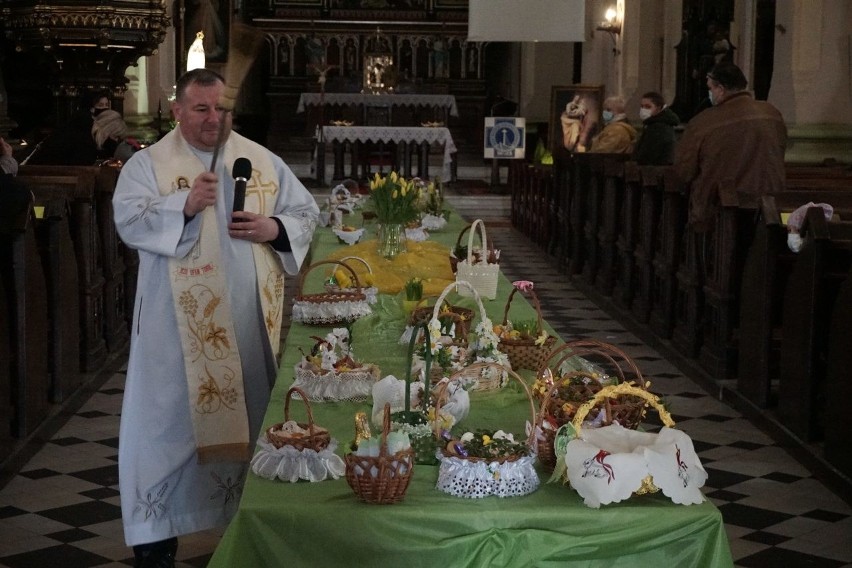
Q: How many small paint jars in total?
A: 0